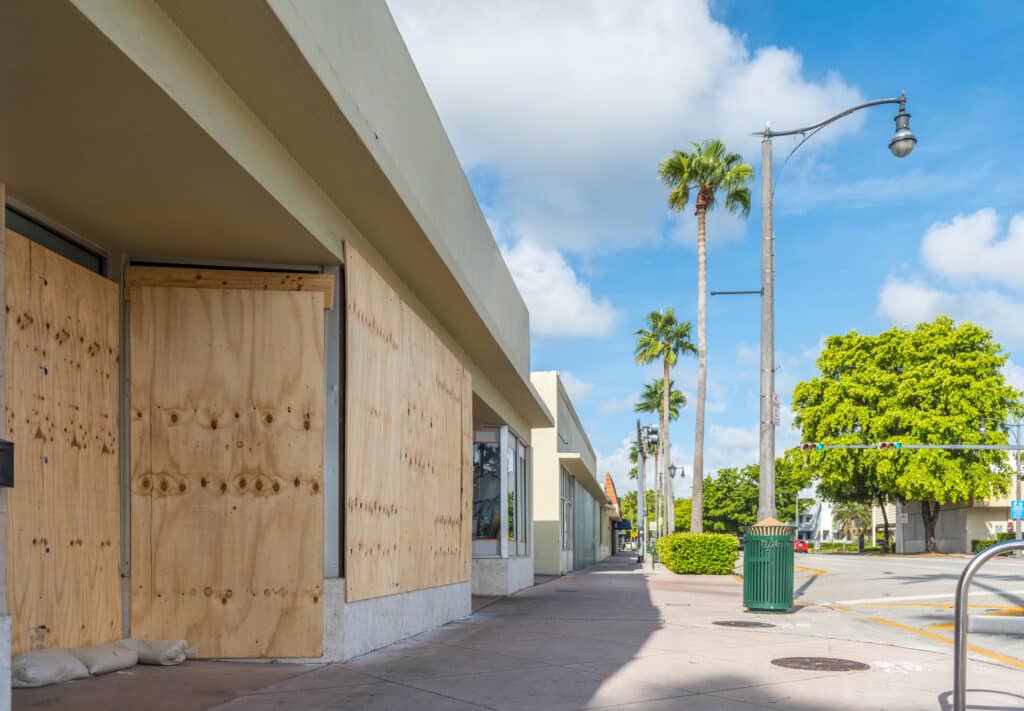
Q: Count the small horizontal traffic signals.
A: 2